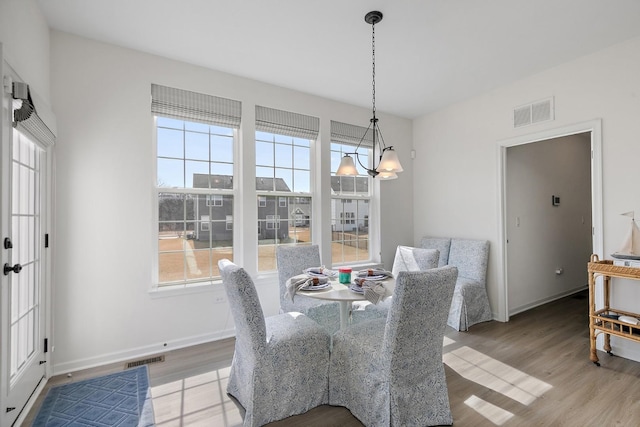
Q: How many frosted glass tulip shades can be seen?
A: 3